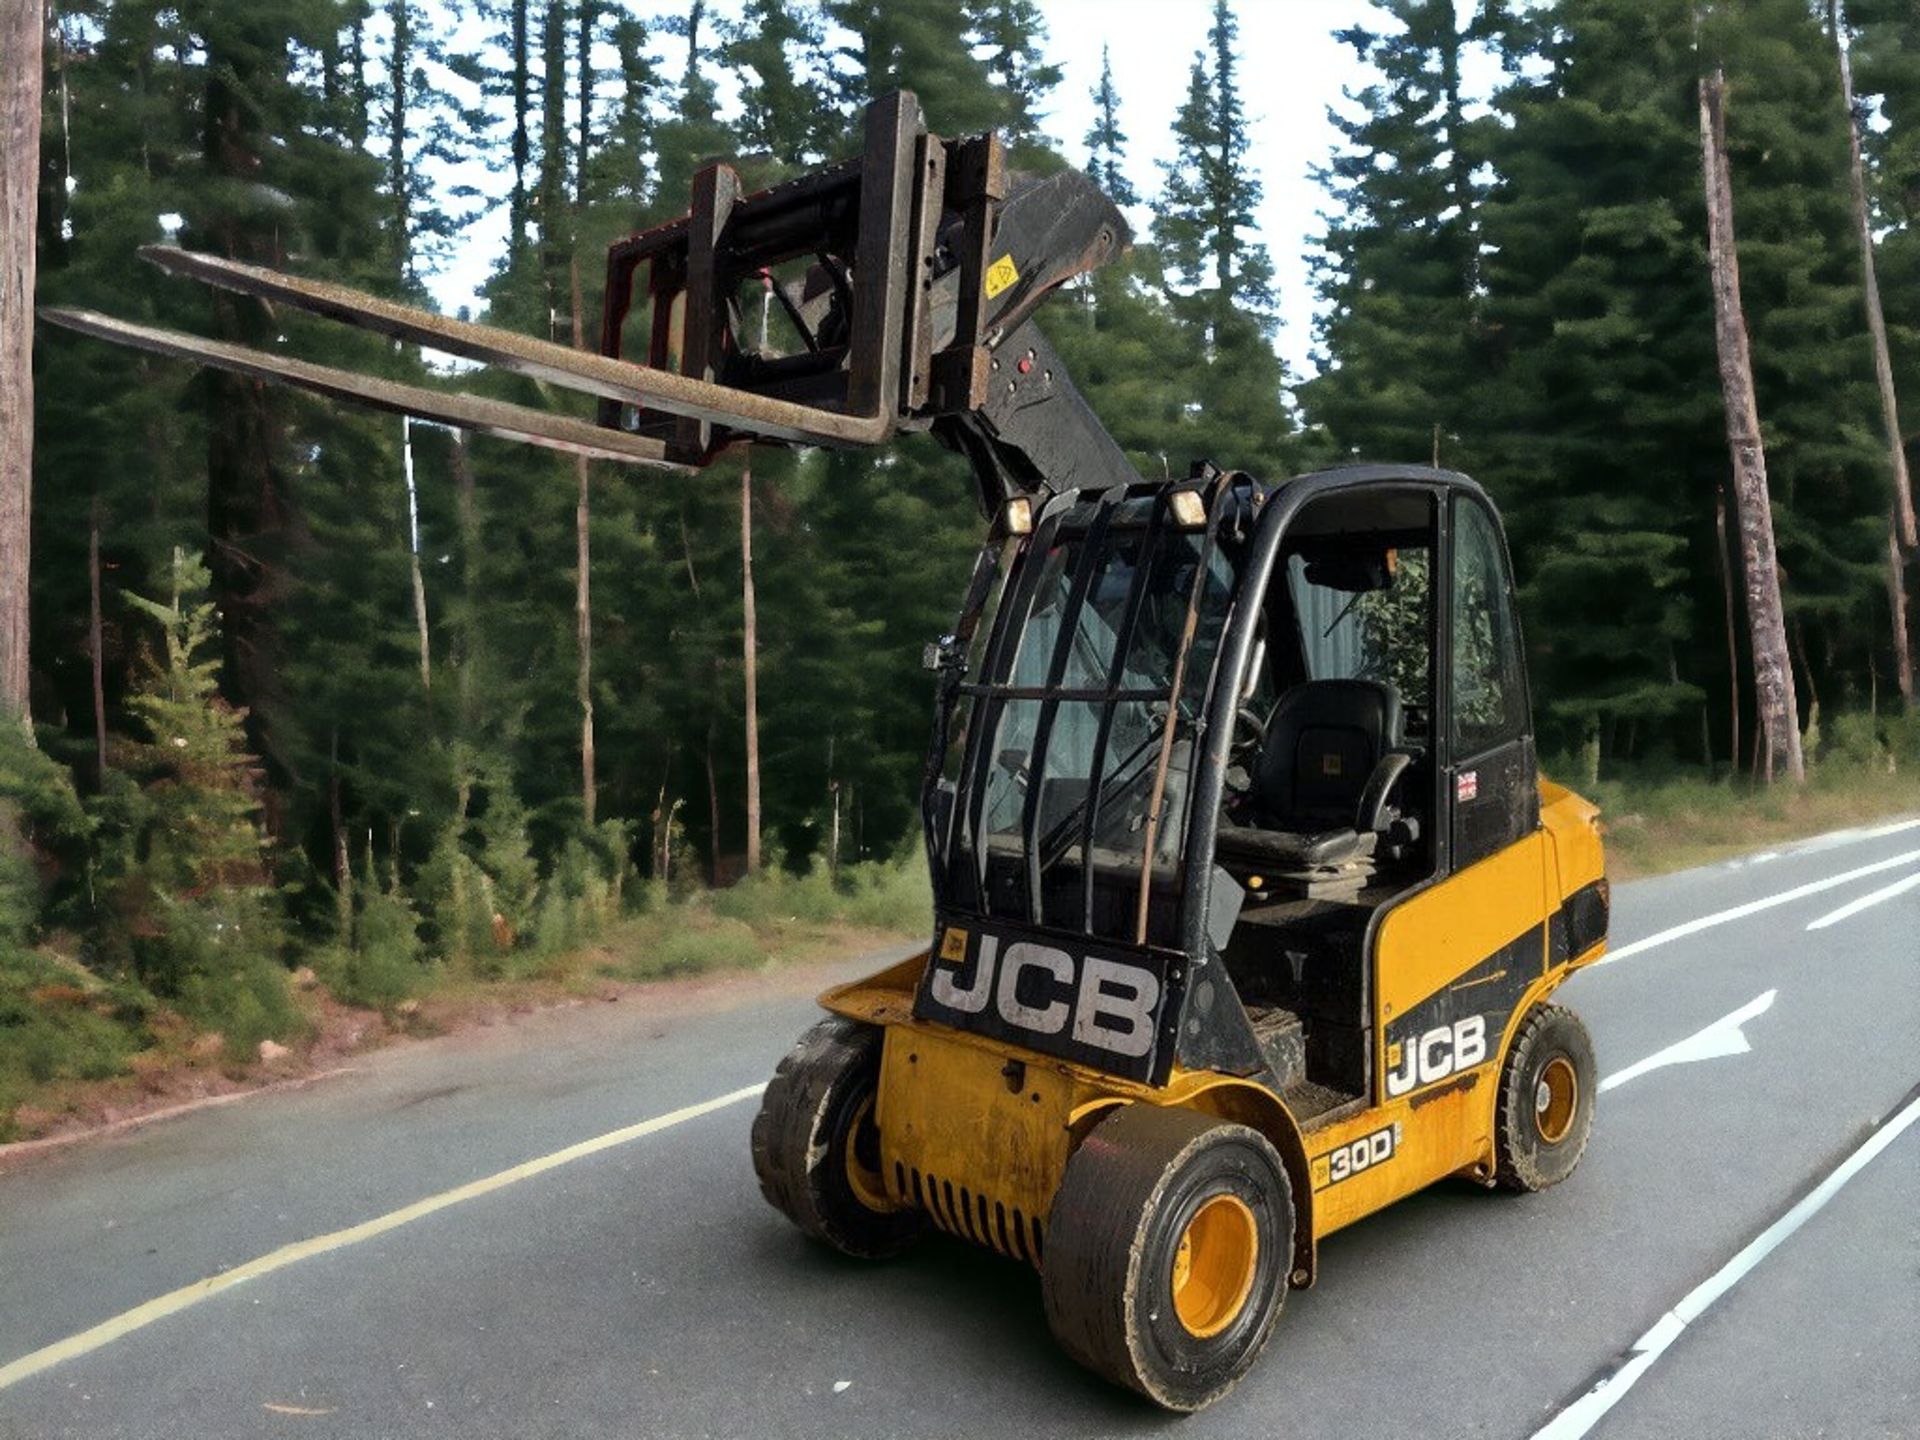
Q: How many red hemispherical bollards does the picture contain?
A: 0